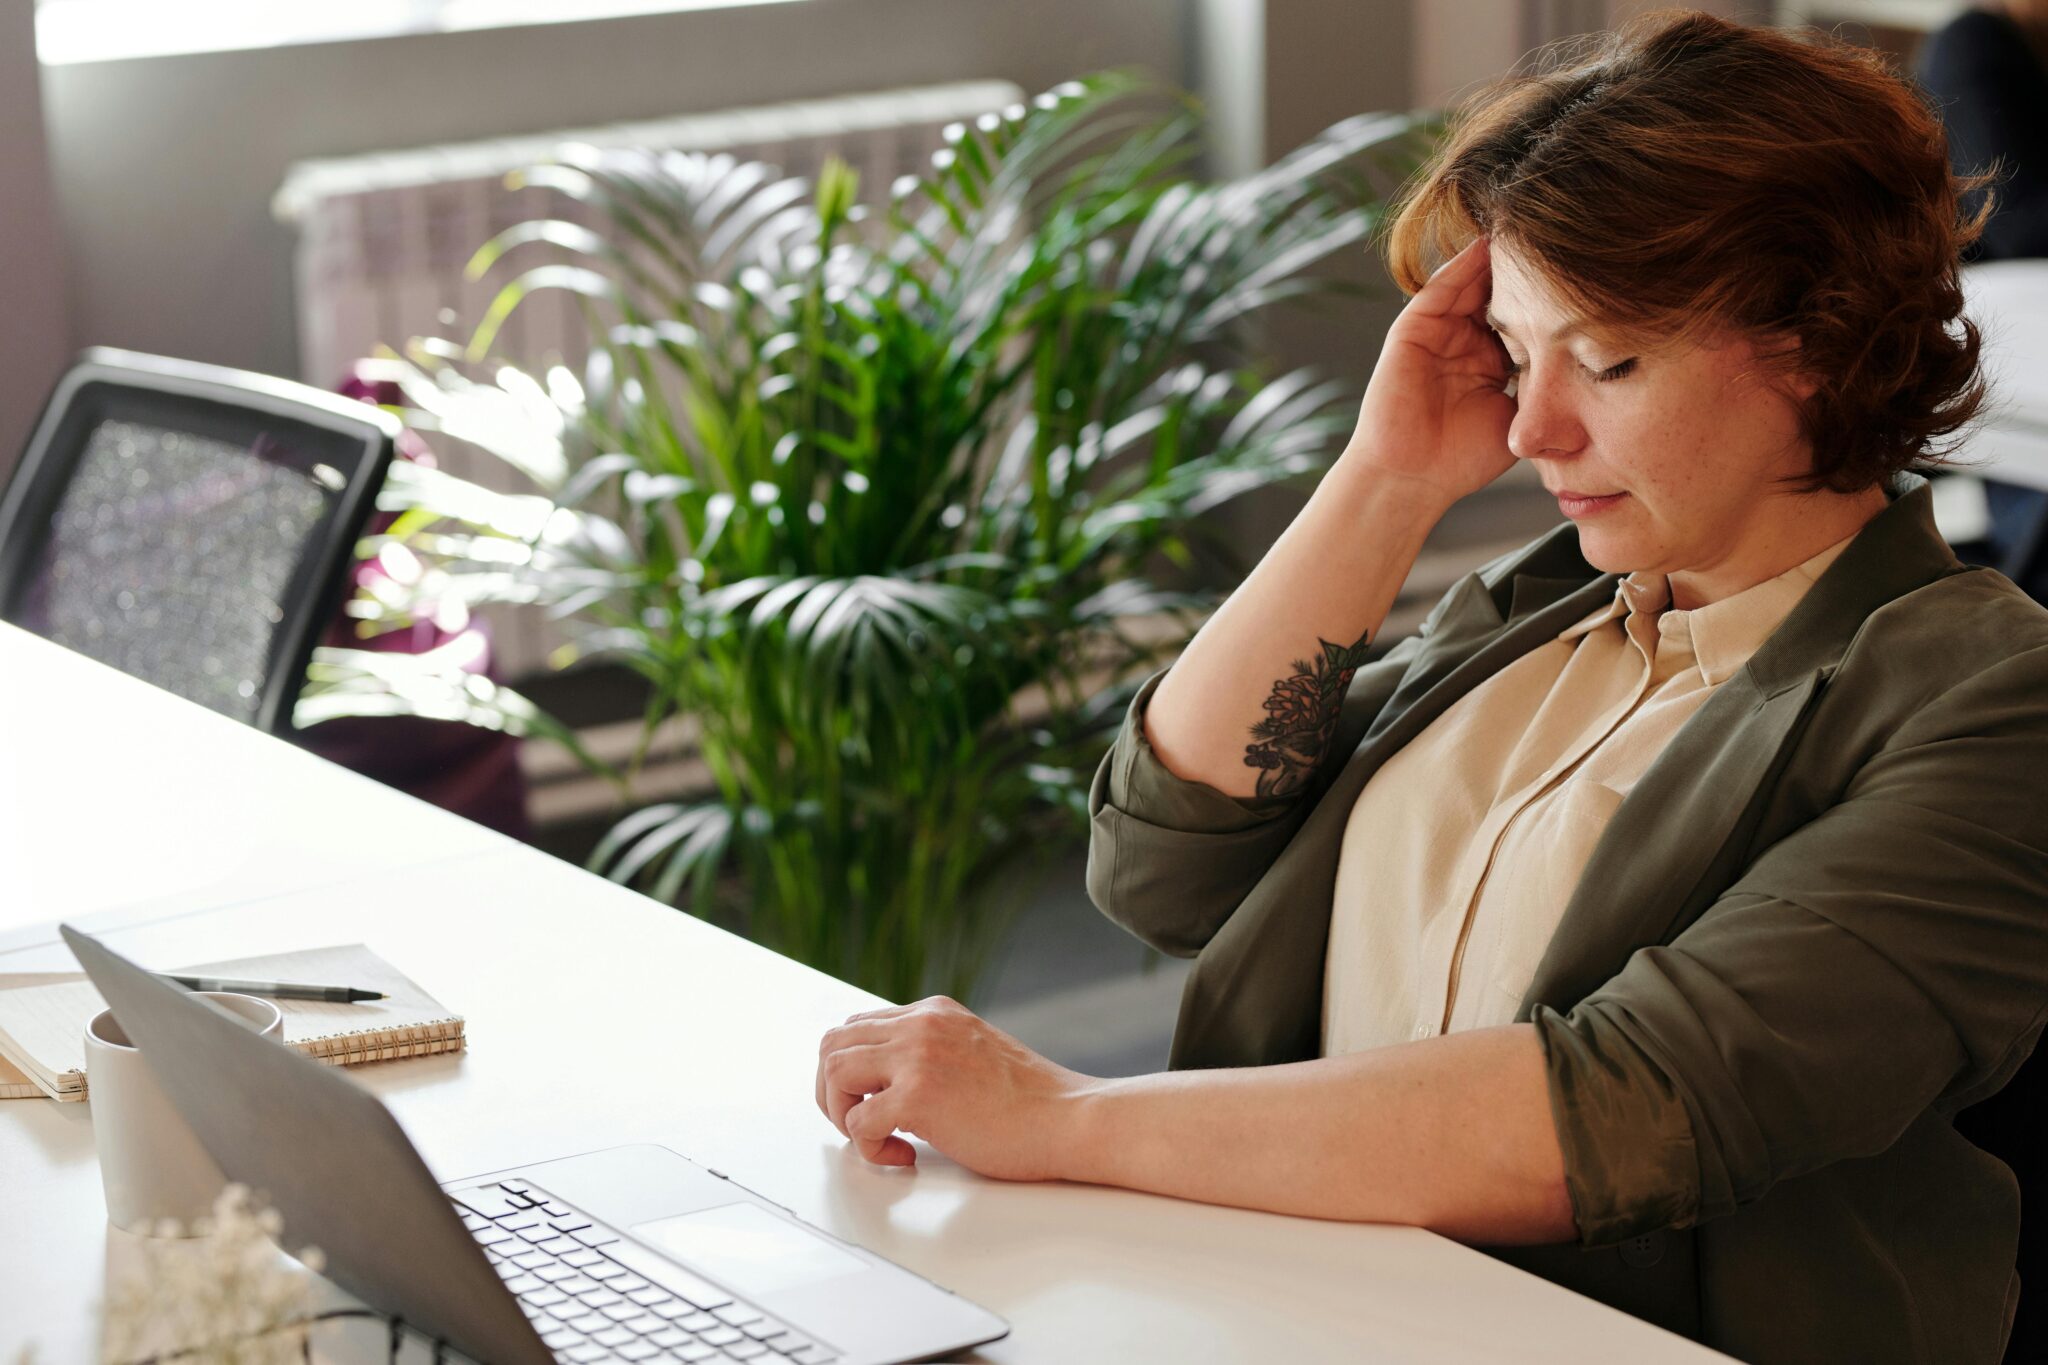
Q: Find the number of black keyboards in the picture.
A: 0